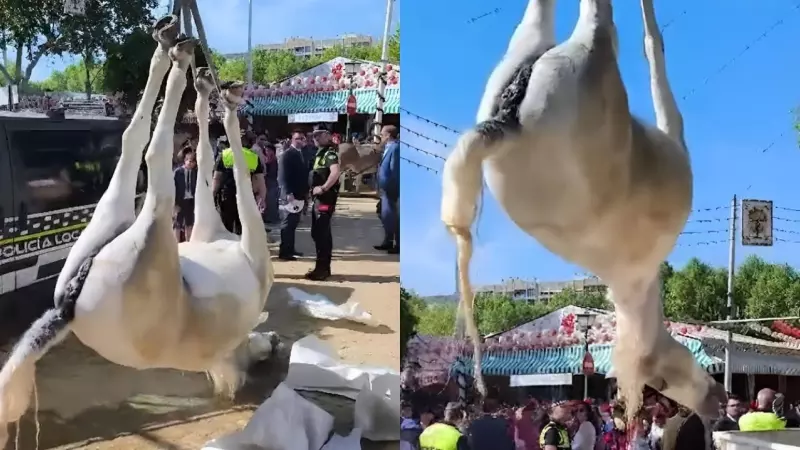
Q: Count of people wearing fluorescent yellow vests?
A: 5